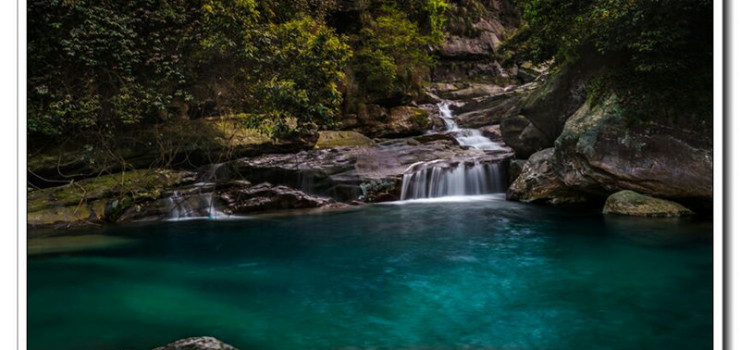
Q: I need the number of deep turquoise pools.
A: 1